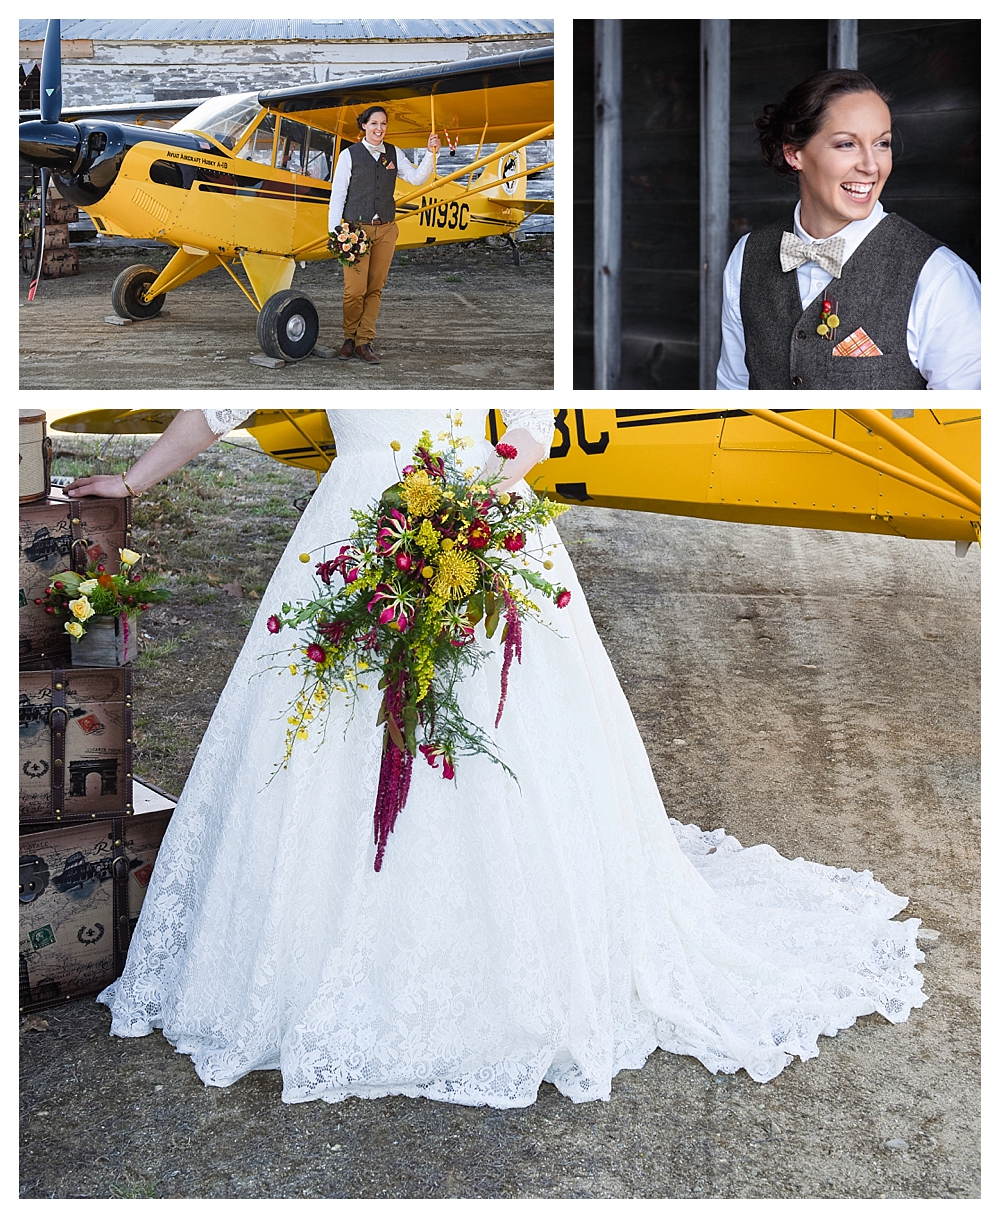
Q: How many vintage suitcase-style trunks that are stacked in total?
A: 3